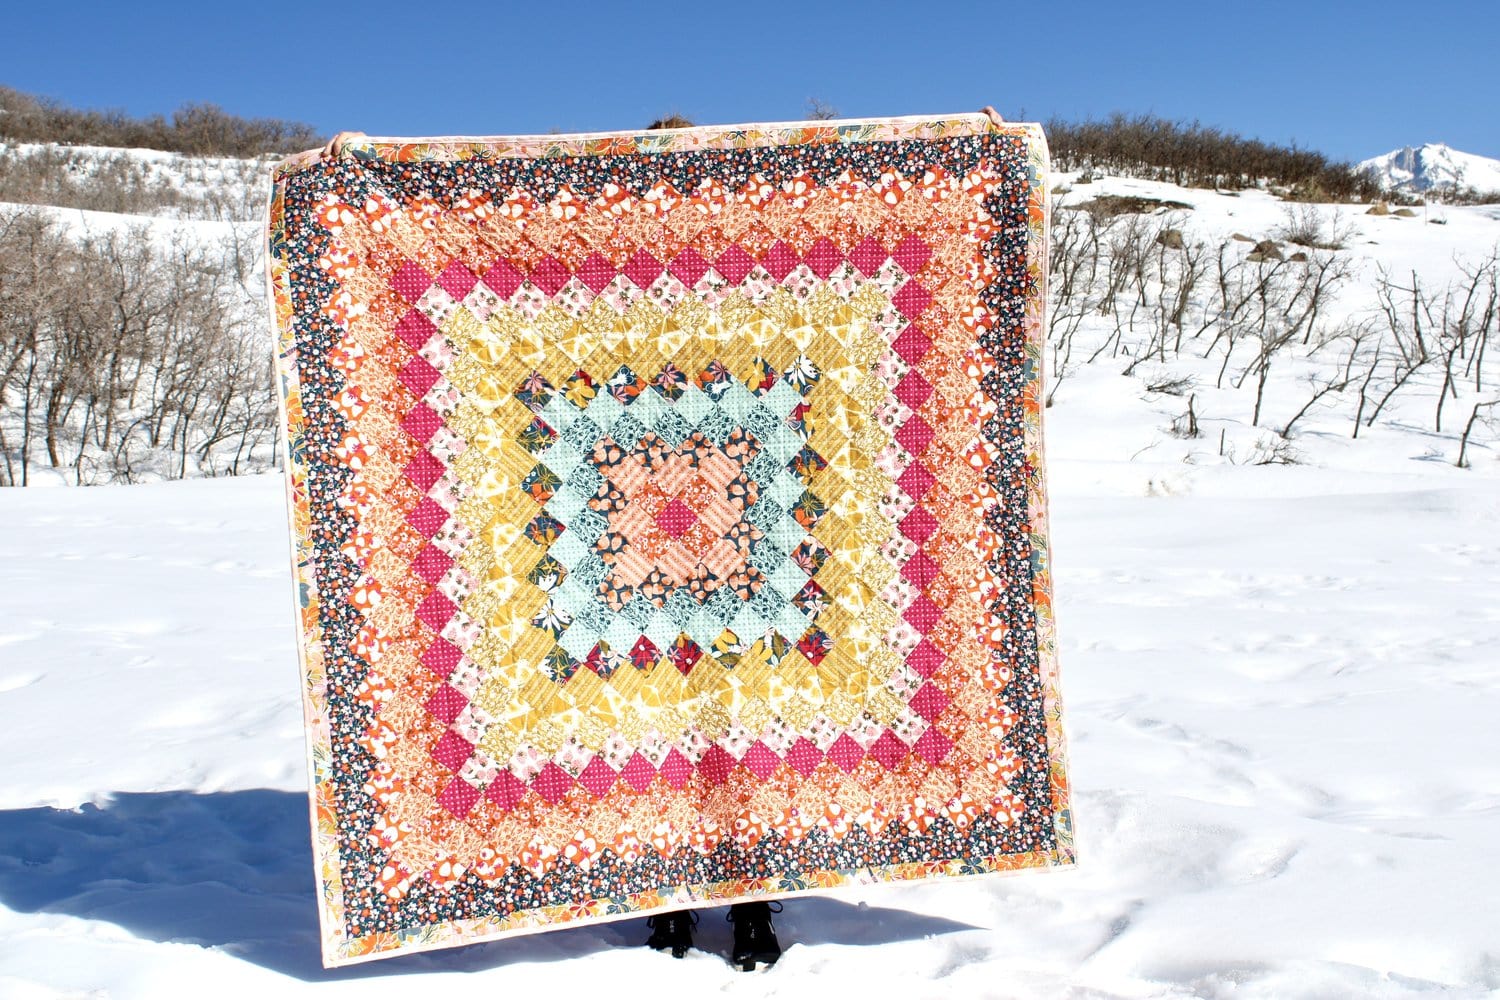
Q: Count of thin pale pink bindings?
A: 1